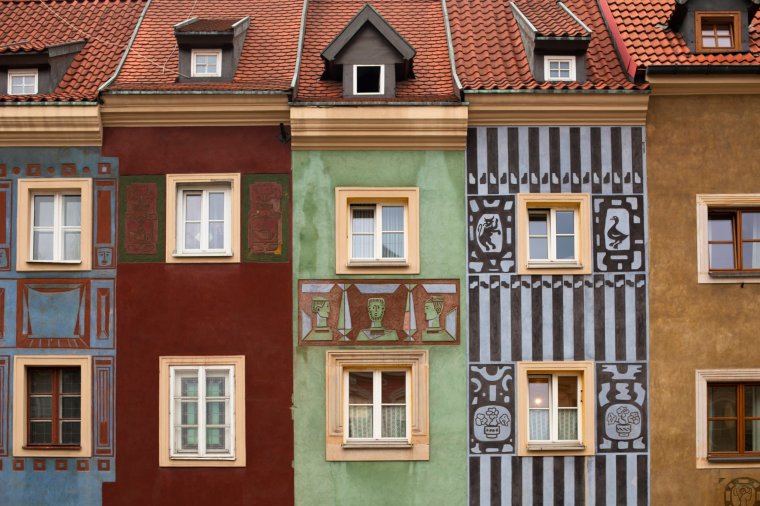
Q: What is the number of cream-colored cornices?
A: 5